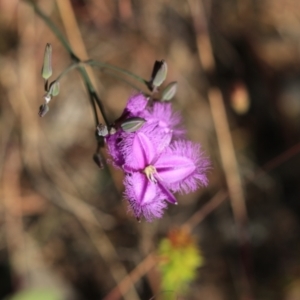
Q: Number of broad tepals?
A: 3